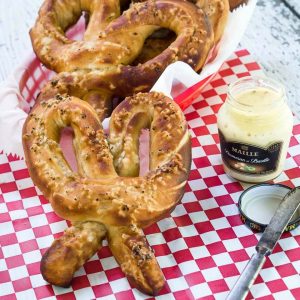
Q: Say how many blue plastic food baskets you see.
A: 0